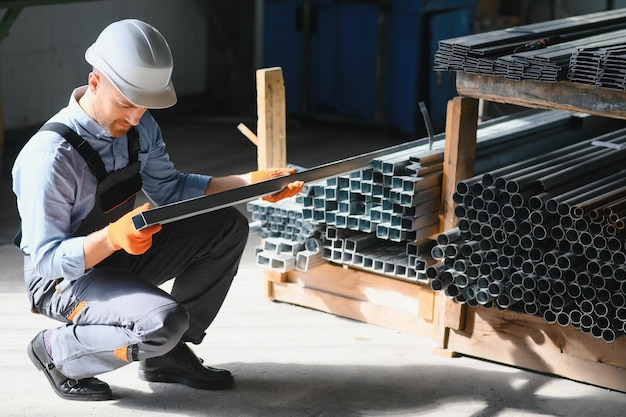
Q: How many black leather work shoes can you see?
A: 2